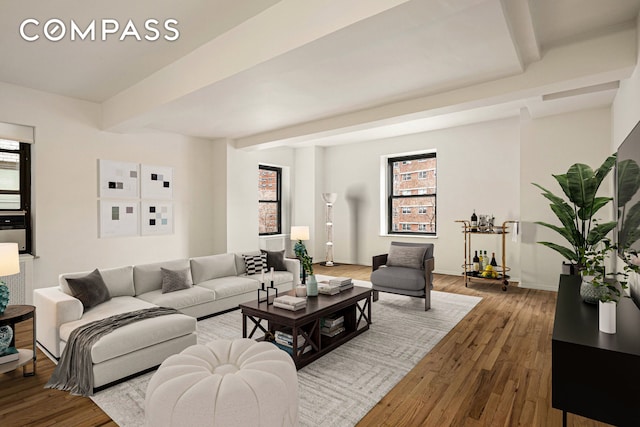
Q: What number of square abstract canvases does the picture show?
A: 4